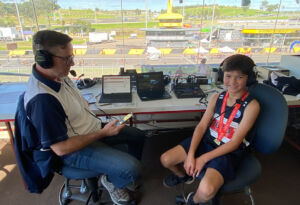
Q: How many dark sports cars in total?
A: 0